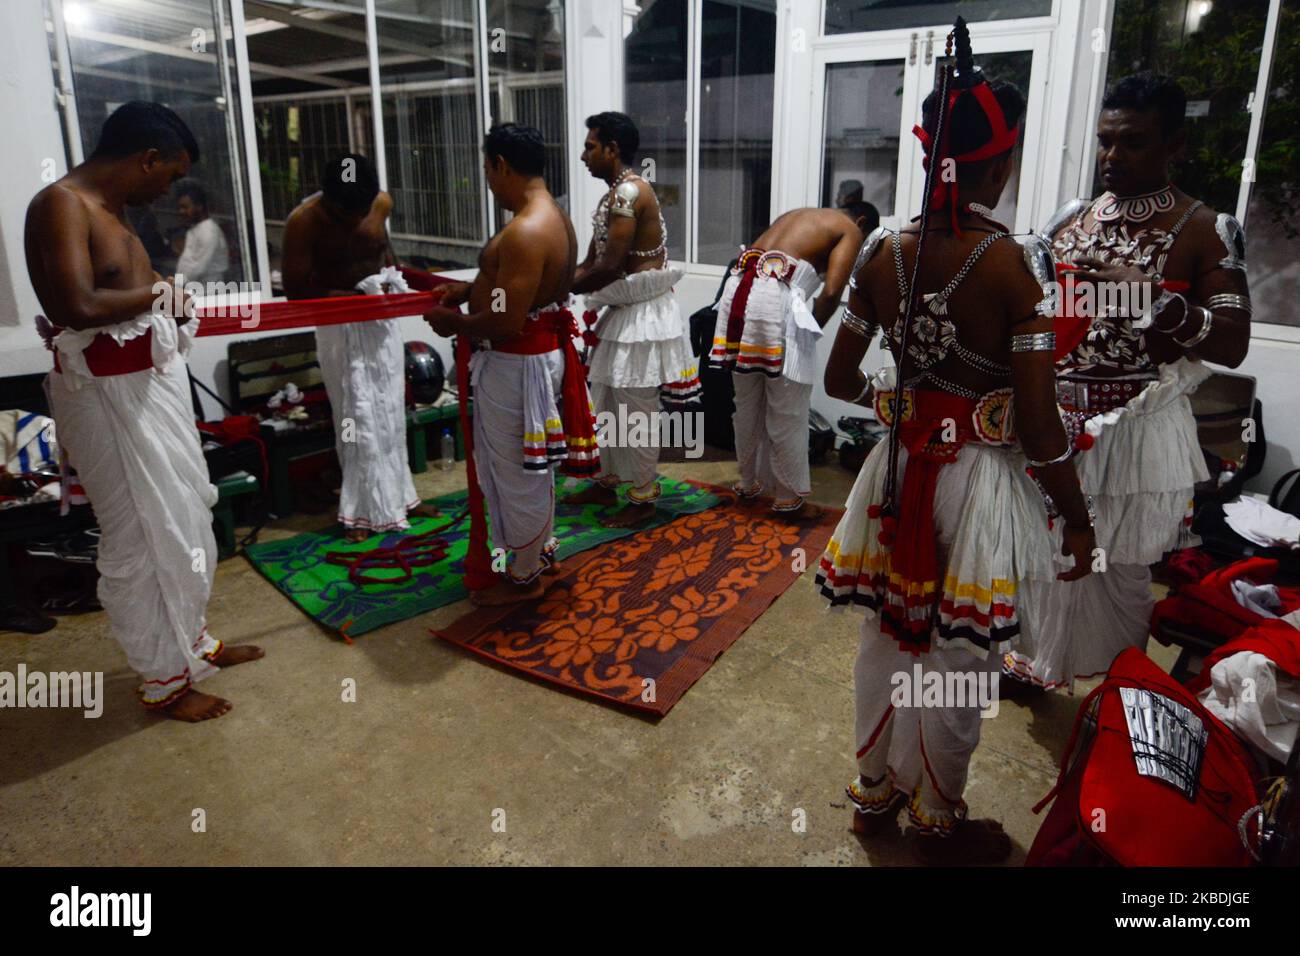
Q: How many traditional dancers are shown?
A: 7